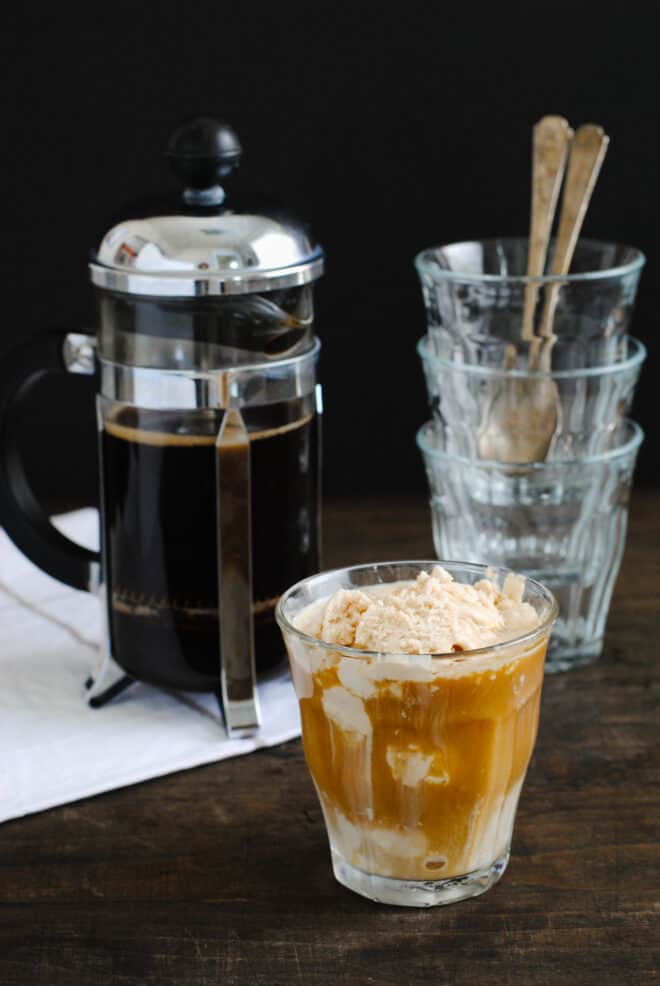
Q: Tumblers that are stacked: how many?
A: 3